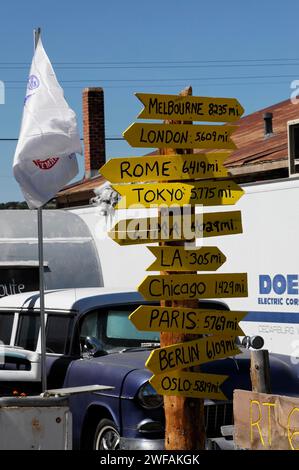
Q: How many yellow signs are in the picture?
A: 10